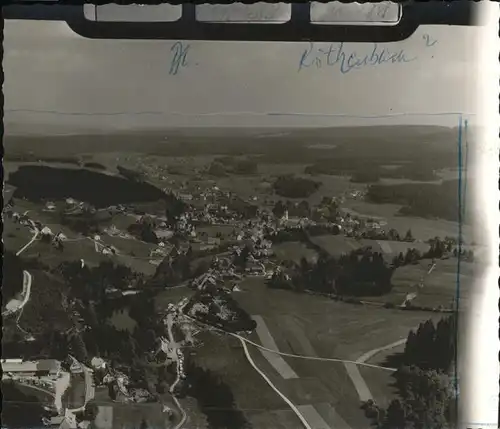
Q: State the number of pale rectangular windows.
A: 3